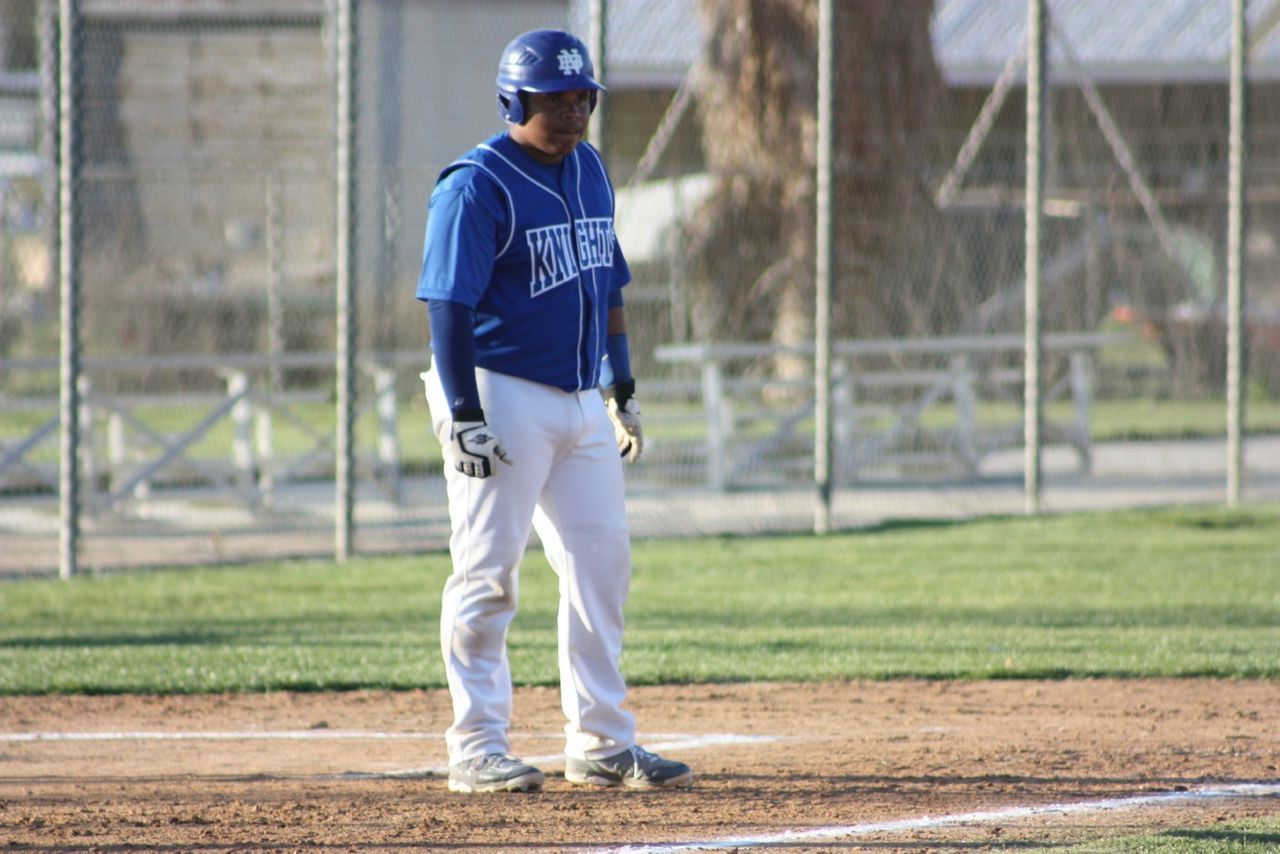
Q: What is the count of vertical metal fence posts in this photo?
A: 6